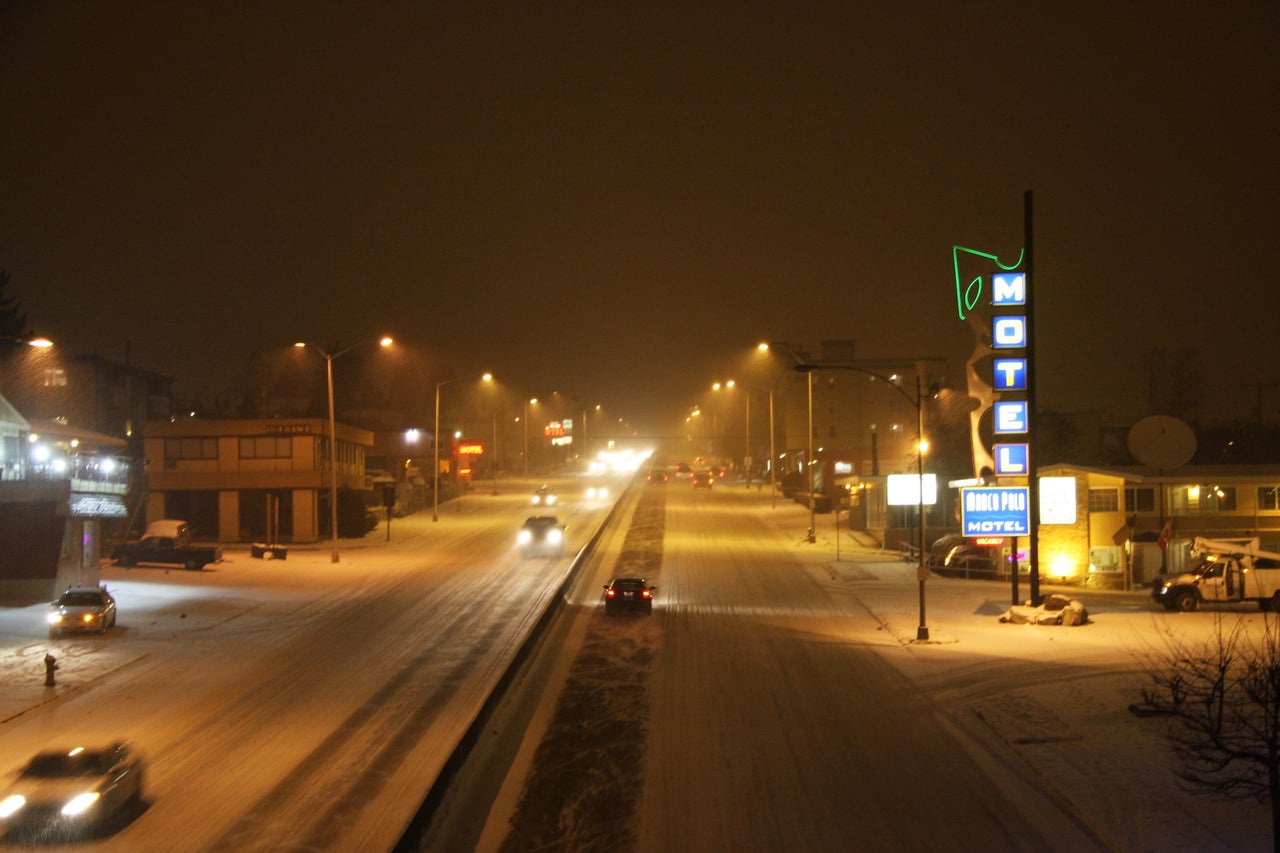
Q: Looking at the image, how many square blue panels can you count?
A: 5